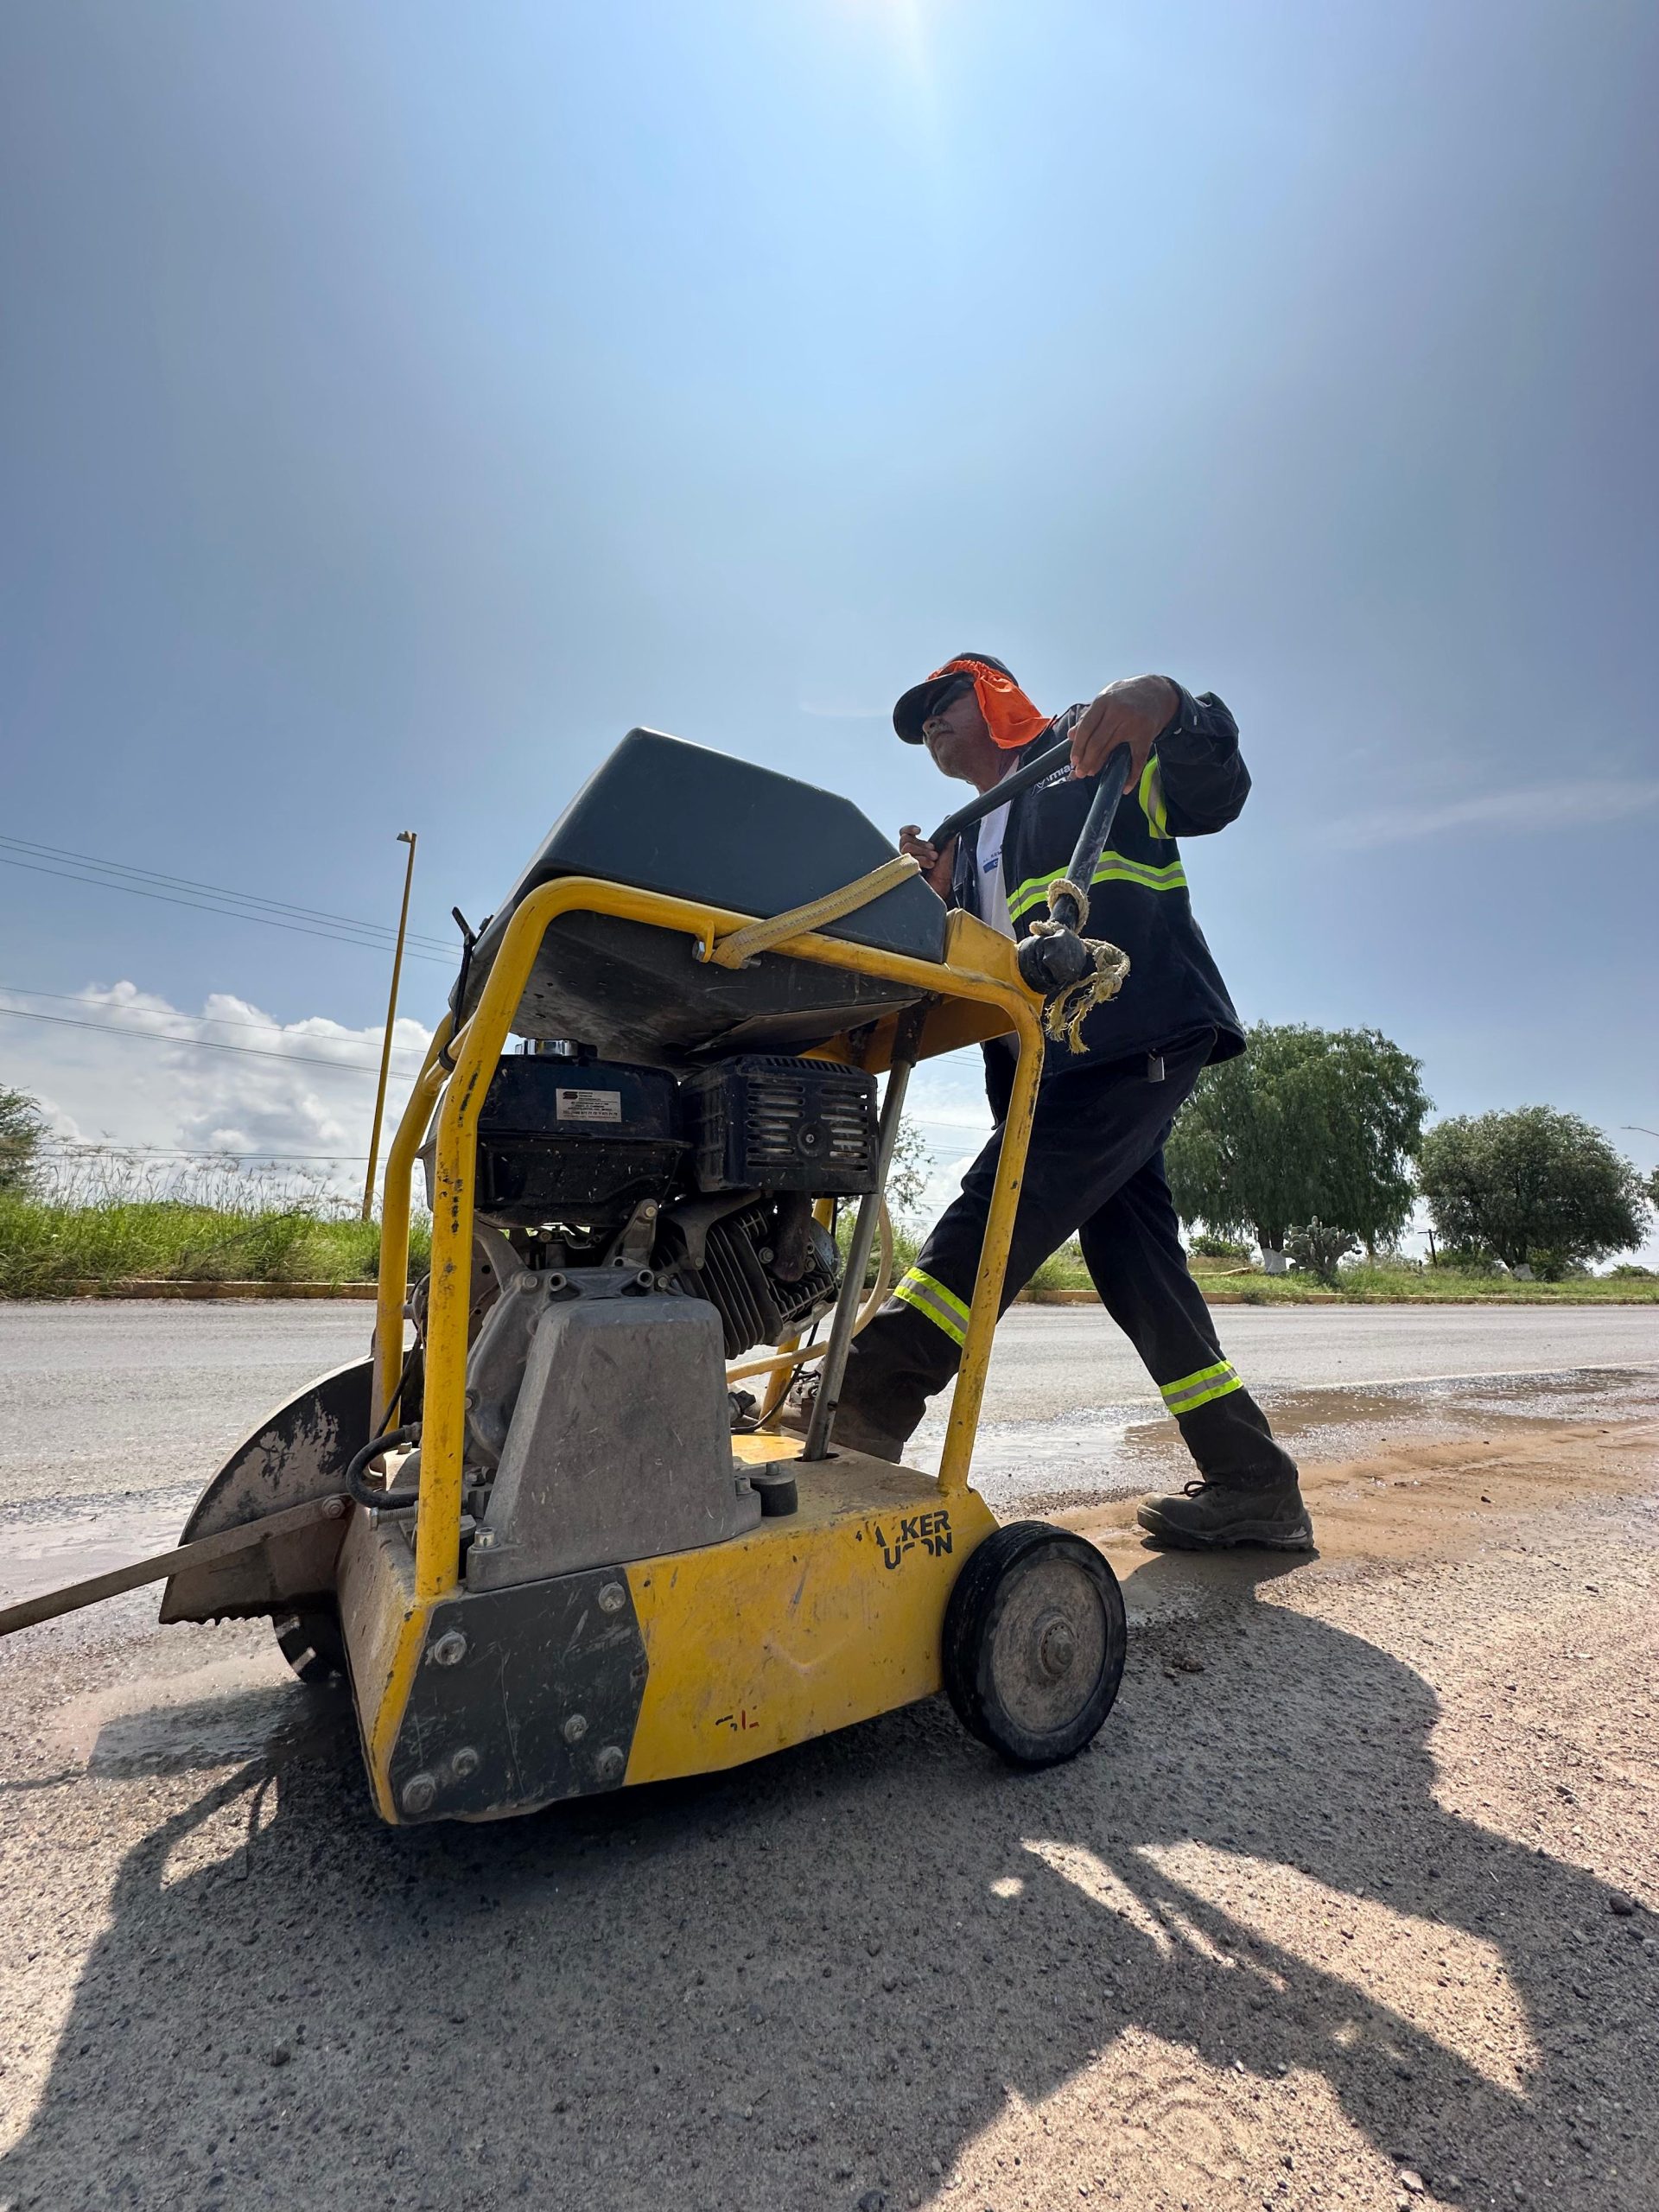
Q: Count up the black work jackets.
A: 1